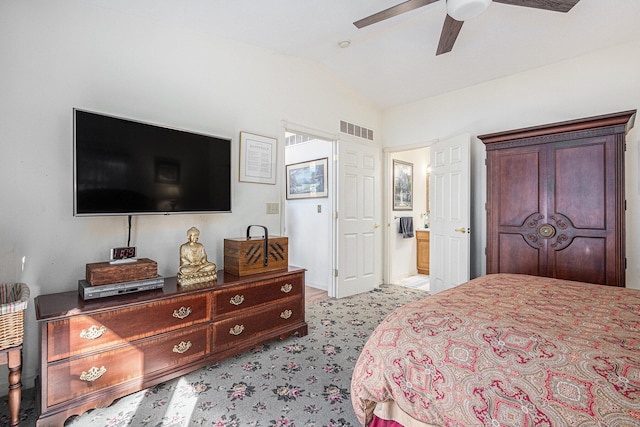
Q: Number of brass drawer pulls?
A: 8